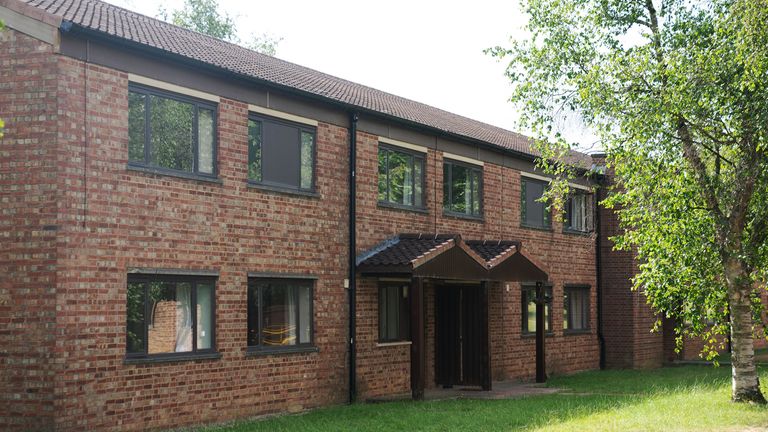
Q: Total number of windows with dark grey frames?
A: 11